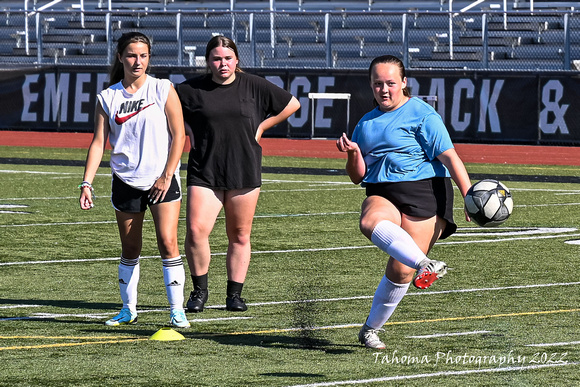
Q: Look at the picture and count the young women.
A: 3